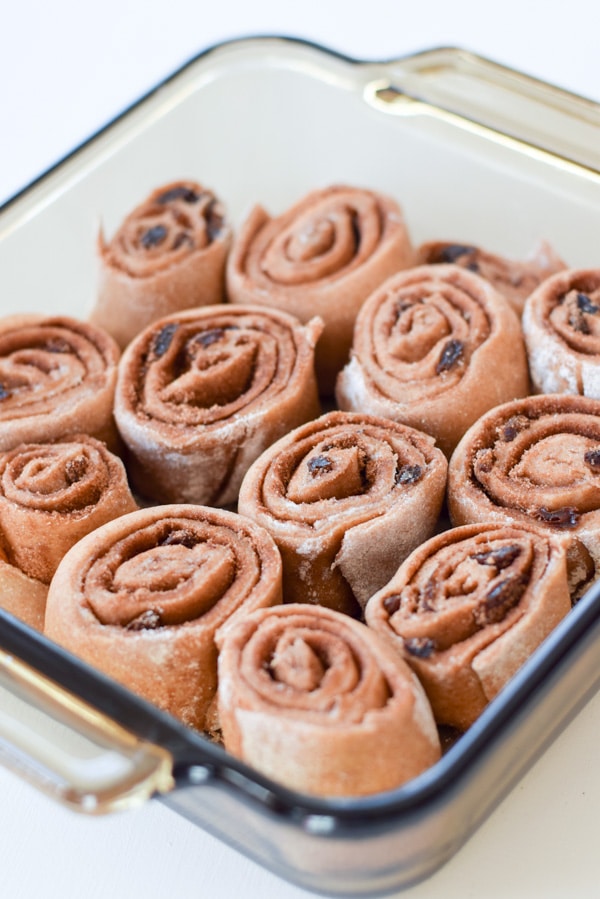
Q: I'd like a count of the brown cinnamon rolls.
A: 13